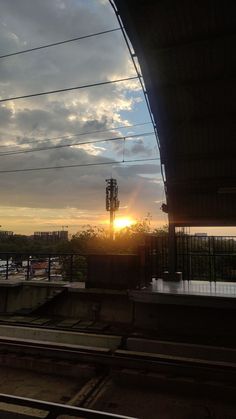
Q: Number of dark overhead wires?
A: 5